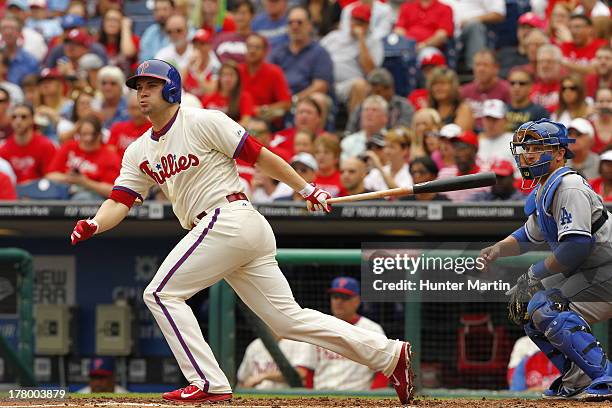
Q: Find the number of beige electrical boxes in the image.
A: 2